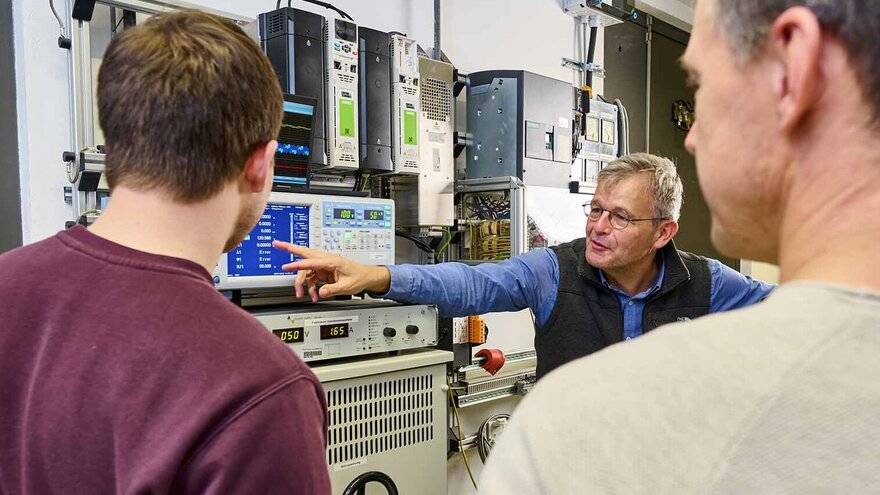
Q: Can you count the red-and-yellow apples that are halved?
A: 0